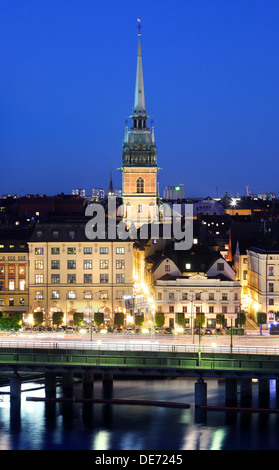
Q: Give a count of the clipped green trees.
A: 12